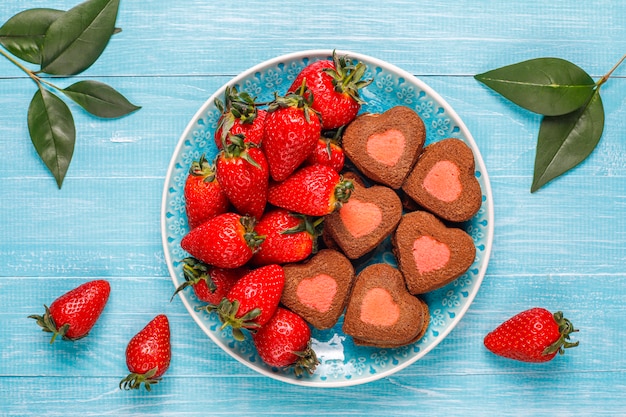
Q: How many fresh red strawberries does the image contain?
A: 15